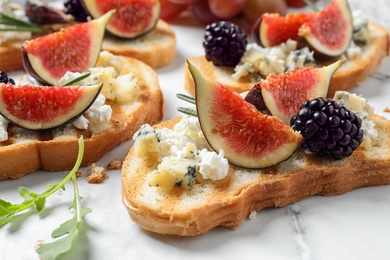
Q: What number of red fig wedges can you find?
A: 7